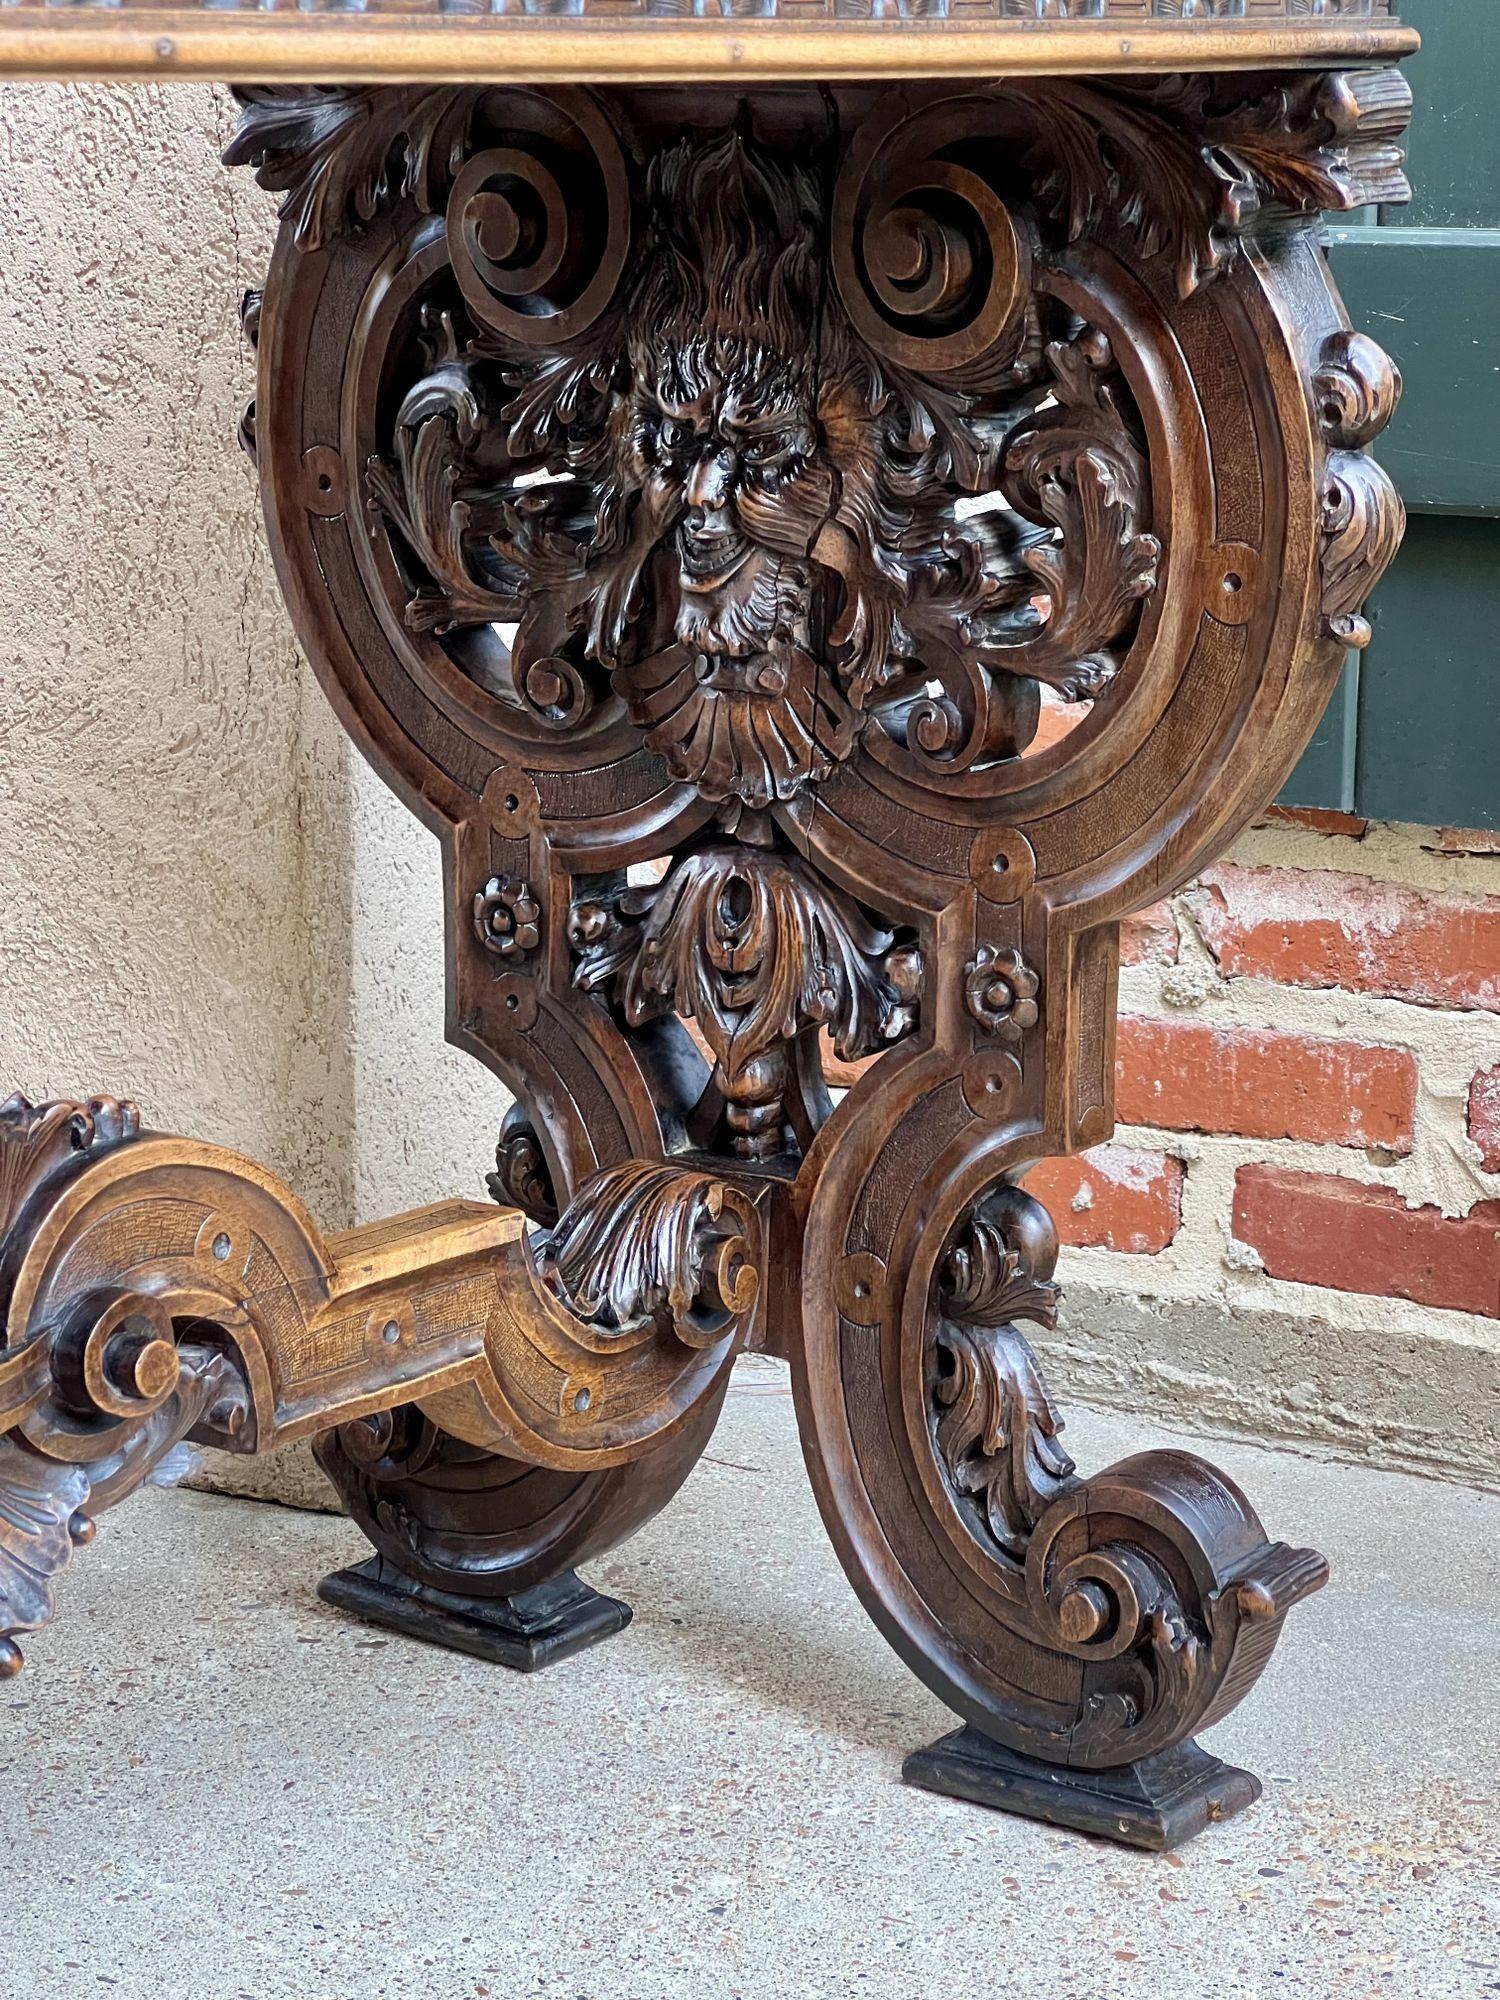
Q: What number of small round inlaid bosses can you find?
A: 10